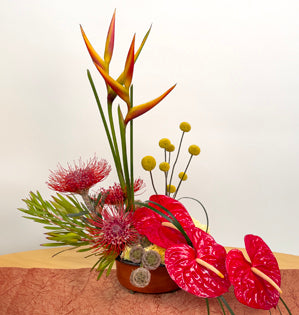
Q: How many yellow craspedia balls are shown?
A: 8